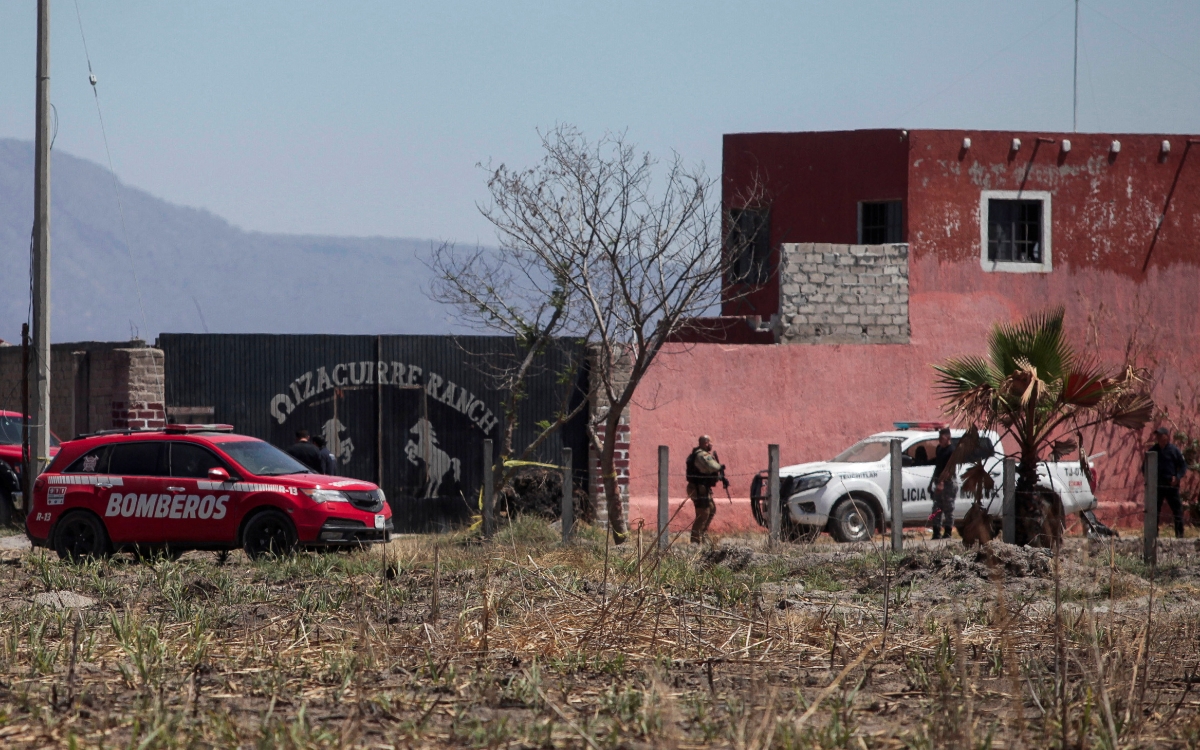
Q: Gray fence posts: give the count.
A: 7